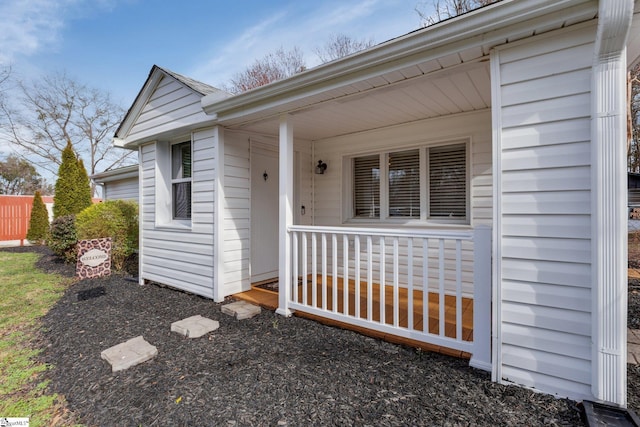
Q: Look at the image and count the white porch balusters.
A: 14